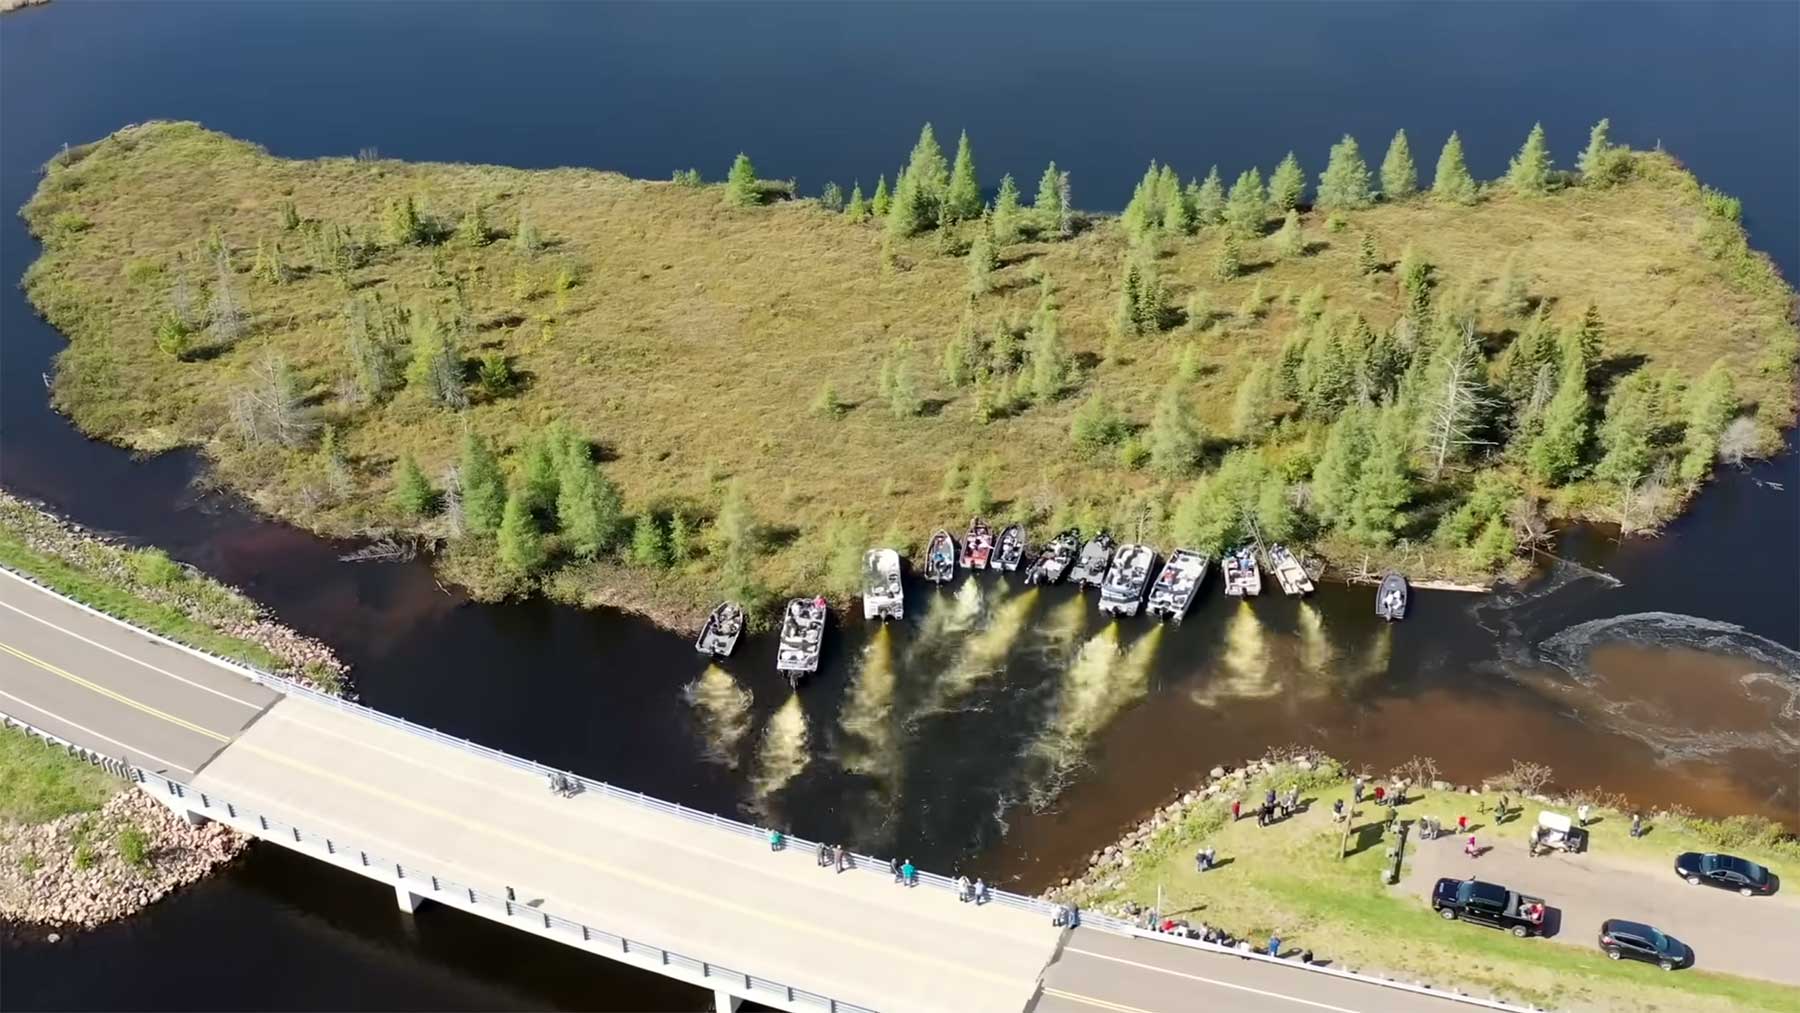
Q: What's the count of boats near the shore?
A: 13